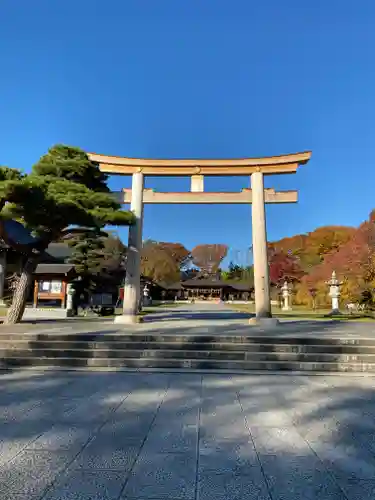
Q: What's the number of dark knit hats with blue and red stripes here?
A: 0